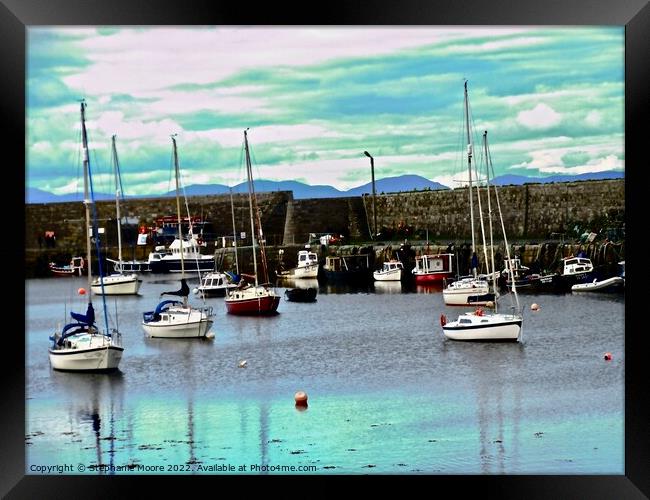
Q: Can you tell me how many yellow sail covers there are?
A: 0